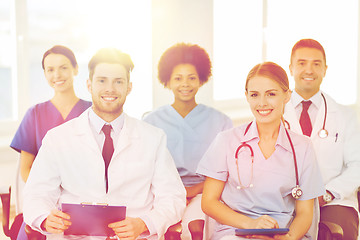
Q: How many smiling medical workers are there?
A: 5